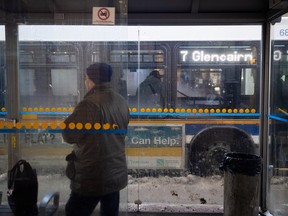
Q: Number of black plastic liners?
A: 1